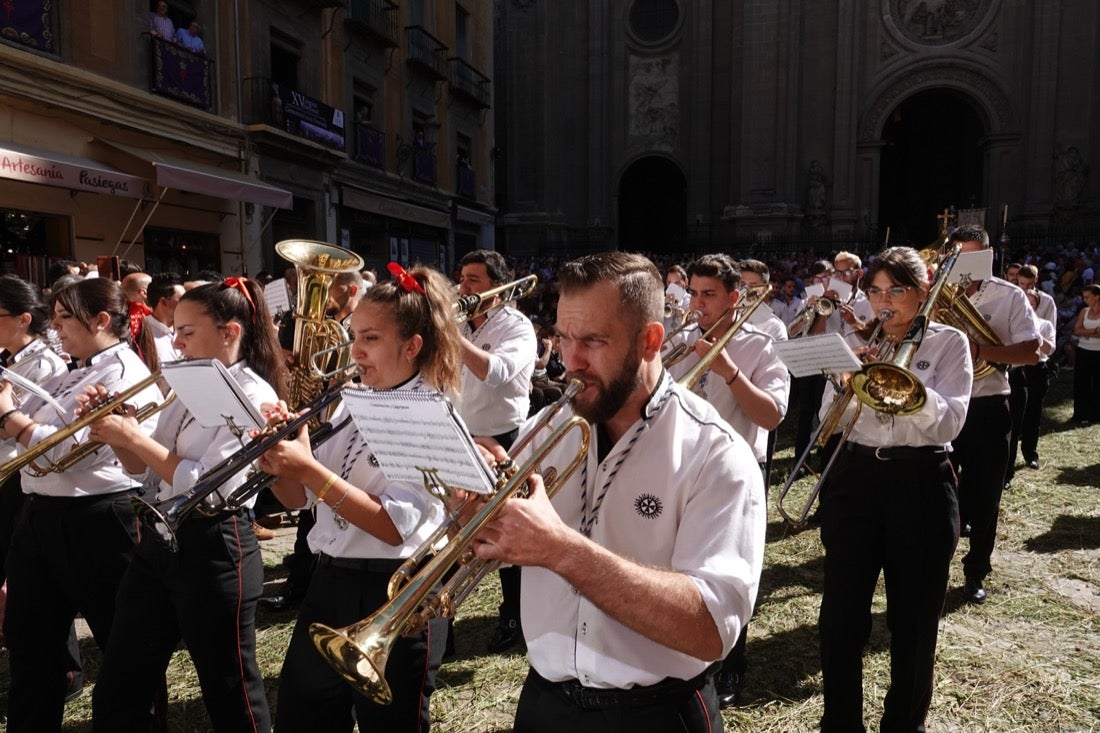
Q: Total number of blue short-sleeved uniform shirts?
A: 0